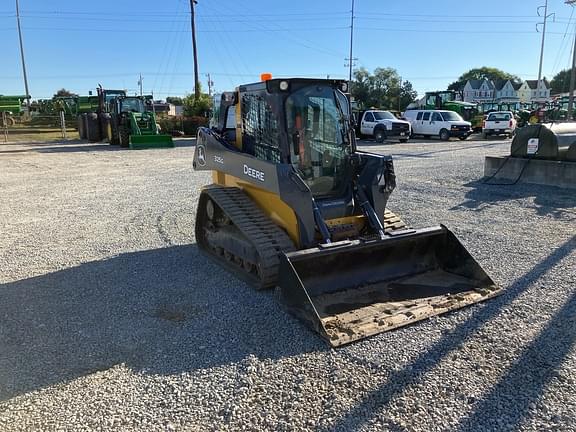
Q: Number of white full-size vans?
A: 1